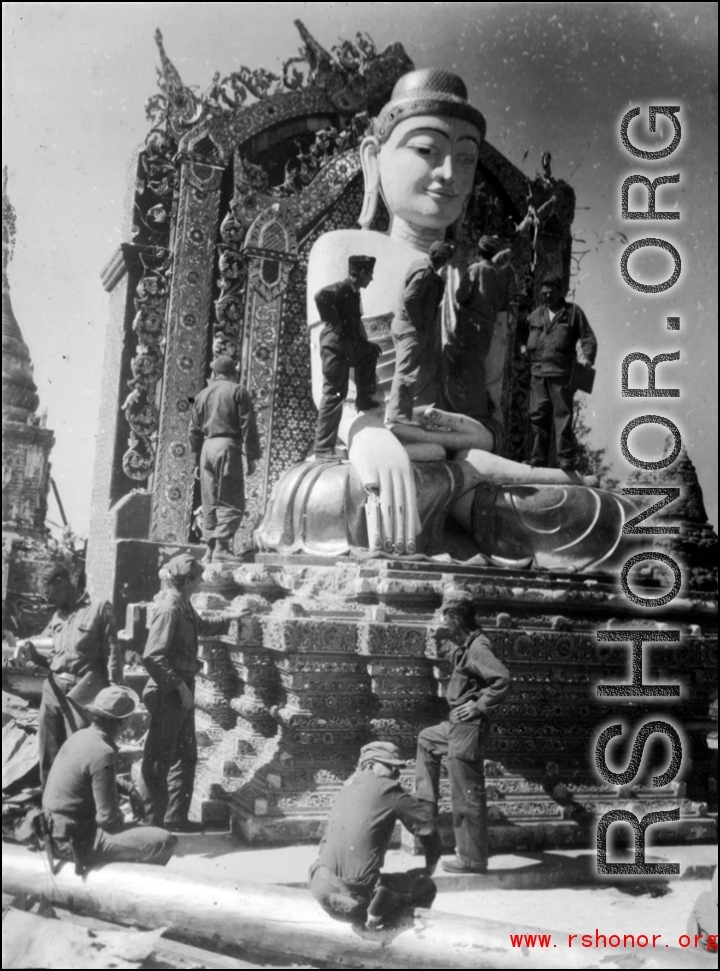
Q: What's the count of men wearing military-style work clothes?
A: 10